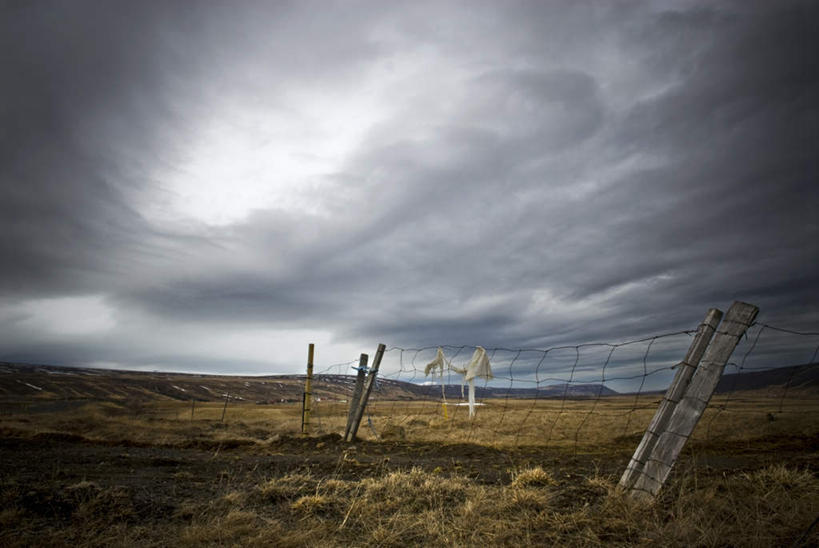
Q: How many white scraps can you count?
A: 2